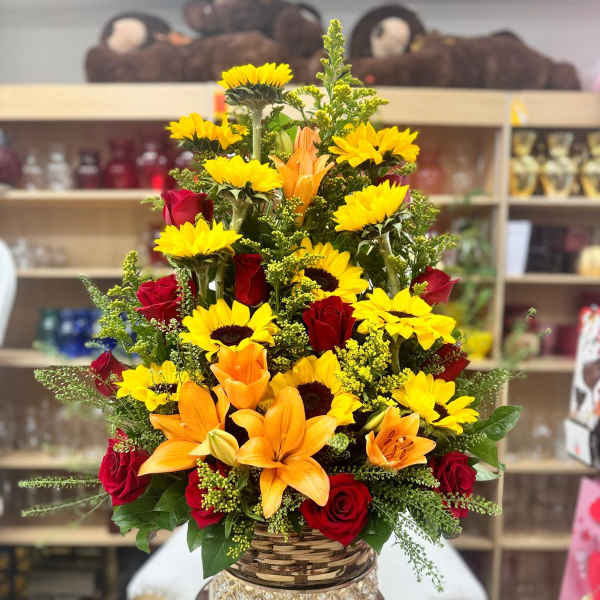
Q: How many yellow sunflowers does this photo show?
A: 12